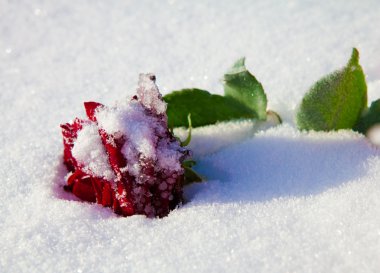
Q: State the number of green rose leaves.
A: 4